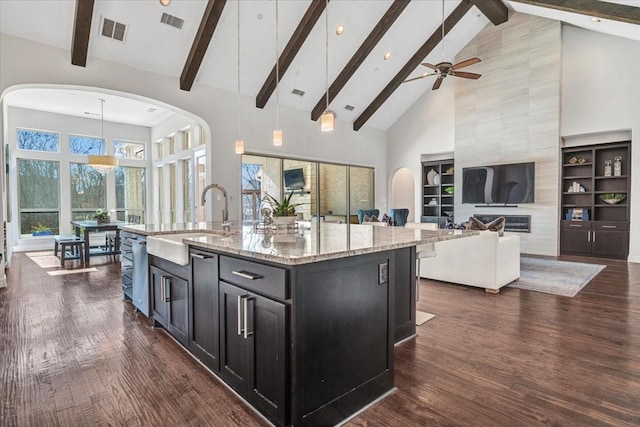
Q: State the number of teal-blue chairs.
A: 2